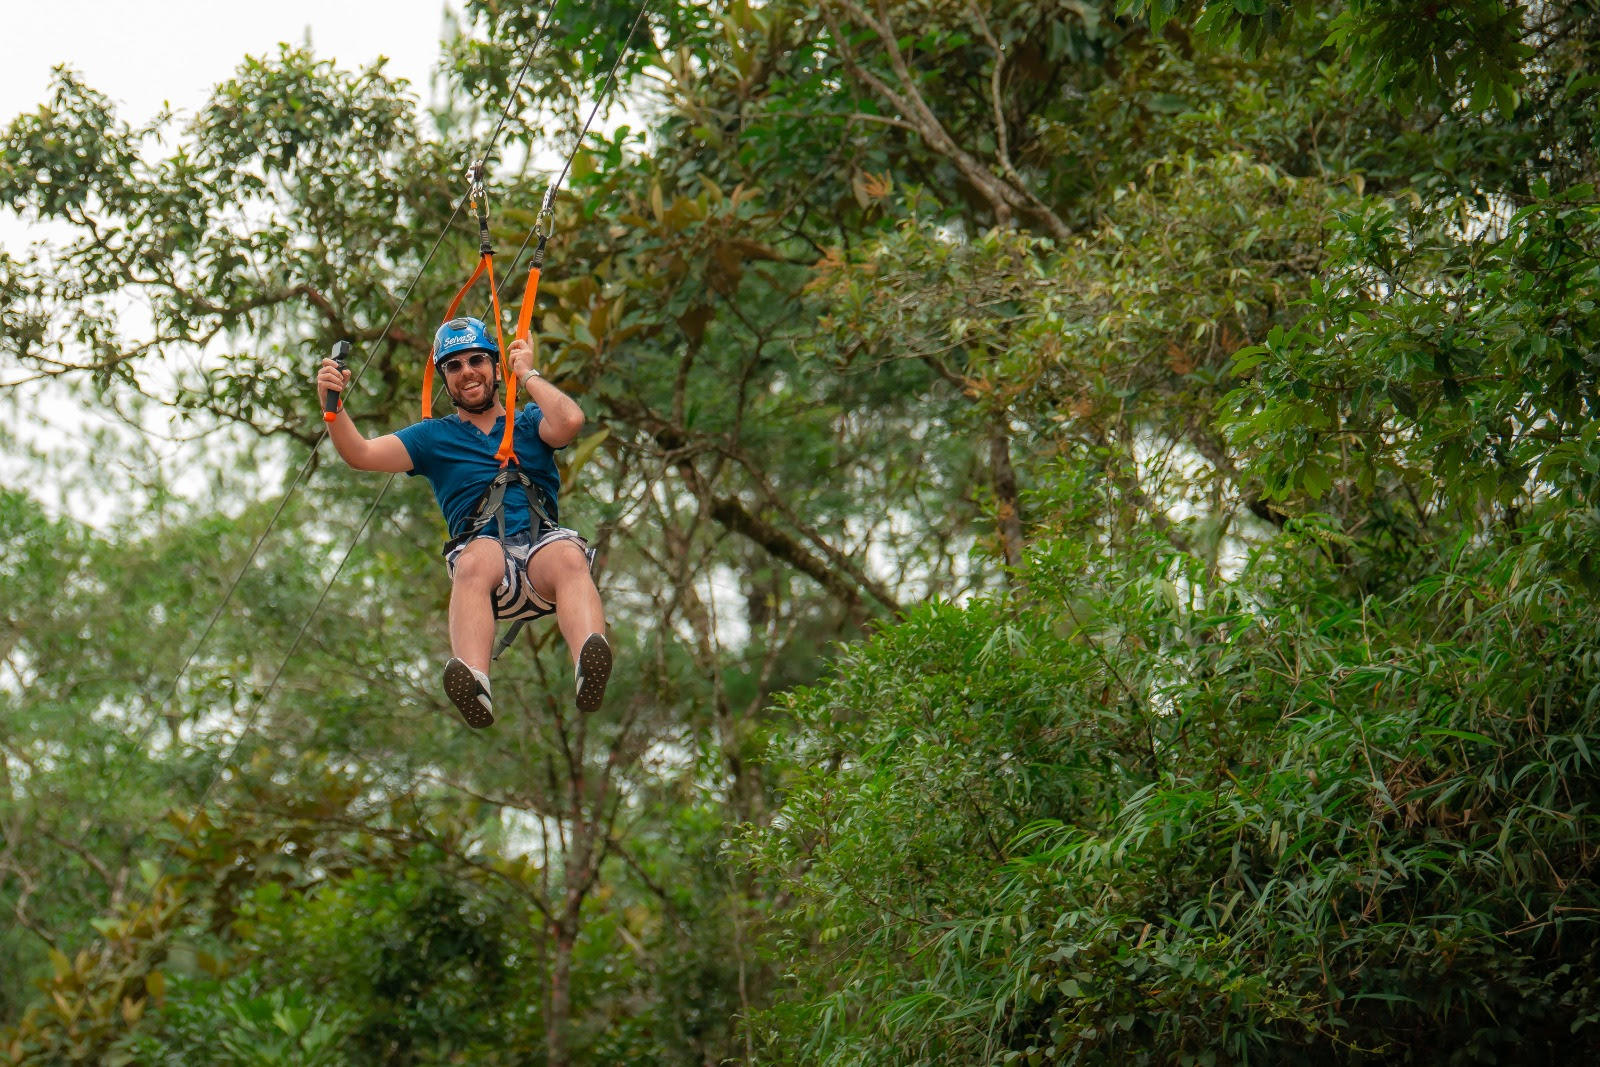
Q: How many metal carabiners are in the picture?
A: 2